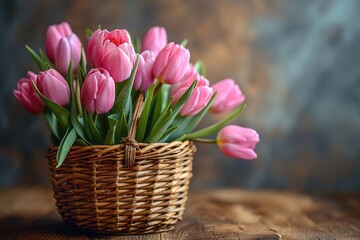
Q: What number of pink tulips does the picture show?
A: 11